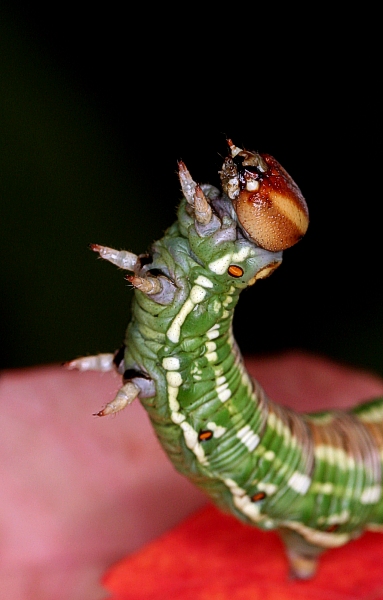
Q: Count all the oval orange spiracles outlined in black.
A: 3